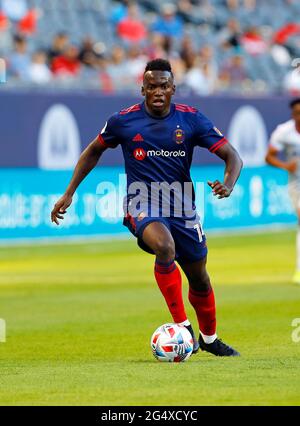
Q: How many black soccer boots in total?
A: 2